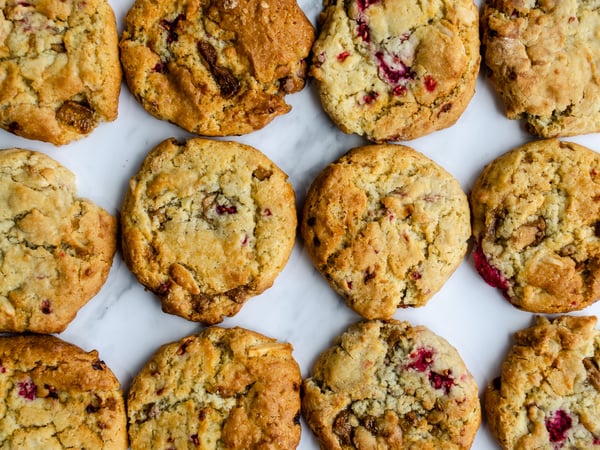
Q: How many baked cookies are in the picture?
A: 12